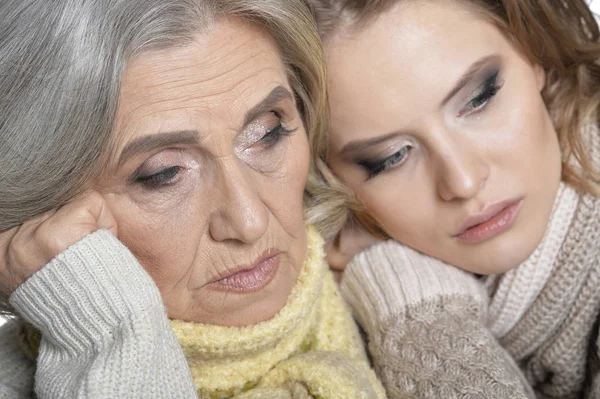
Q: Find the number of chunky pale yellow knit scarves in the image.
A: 1